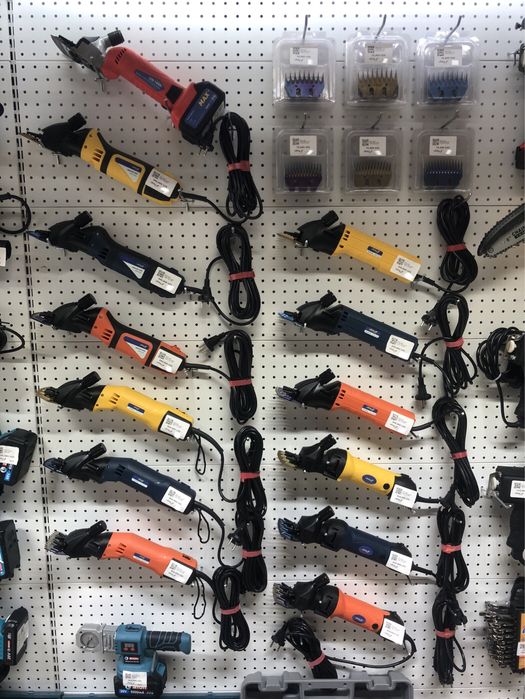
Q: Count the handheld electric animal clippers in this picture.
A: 13